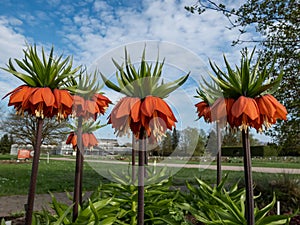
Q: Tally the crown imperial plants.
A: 6